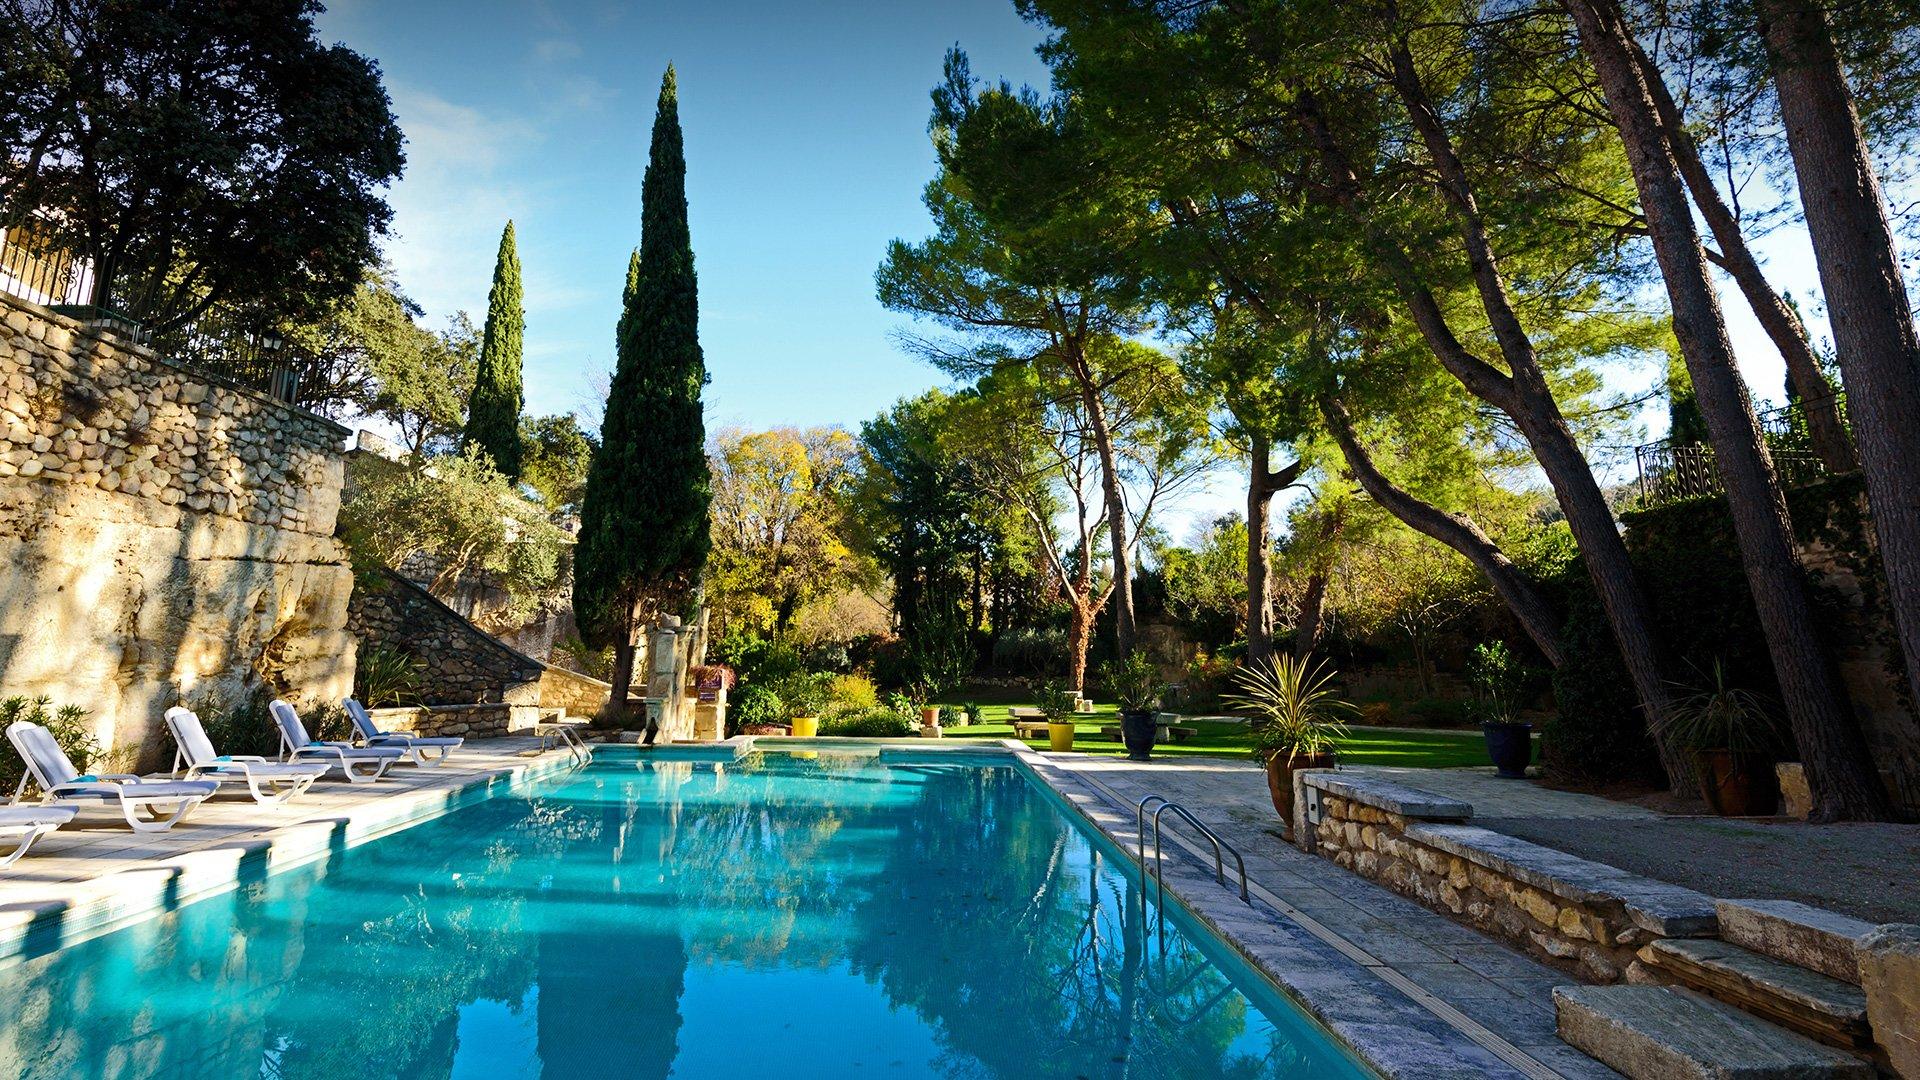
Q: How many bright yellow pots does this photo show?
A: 2